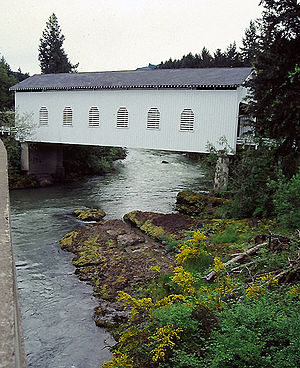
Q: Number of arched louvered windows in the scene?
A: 6